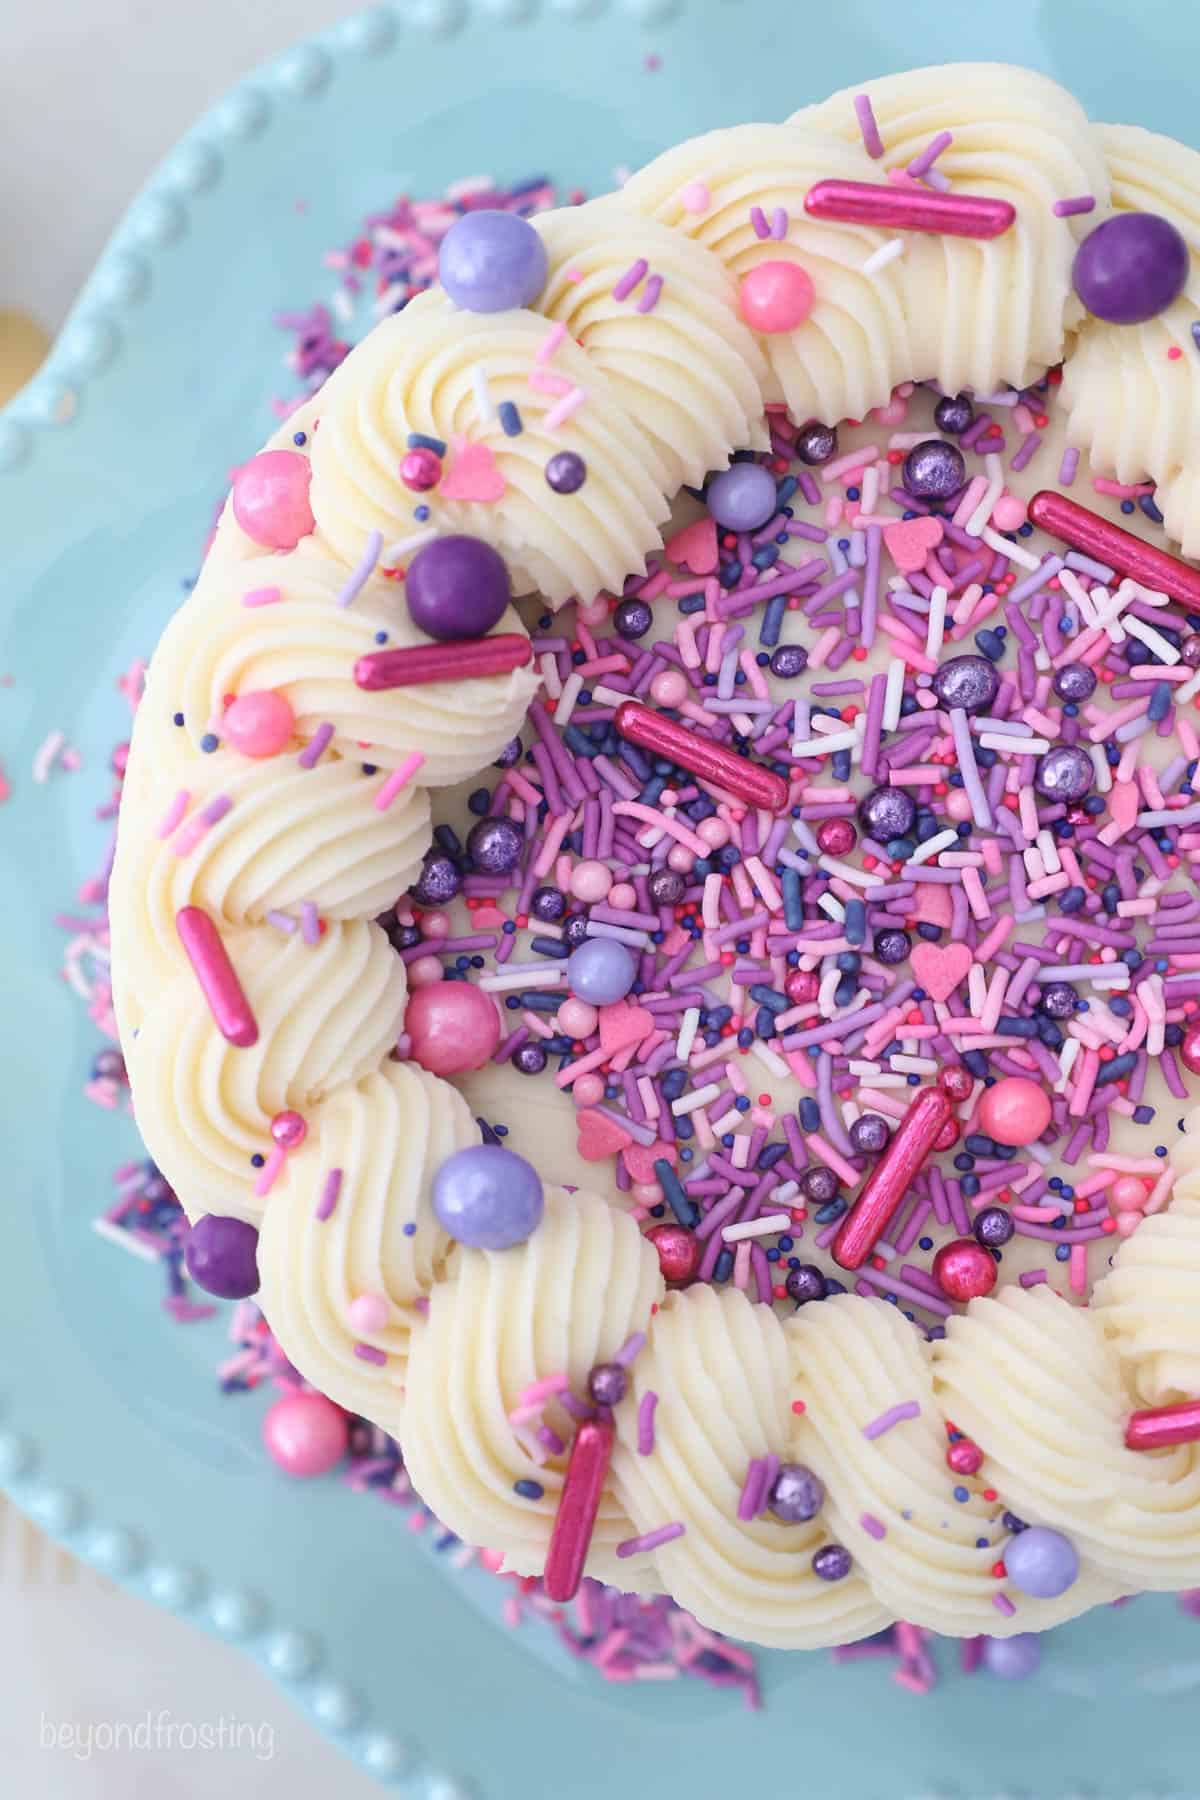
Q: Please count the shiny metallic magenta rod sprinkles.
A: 8